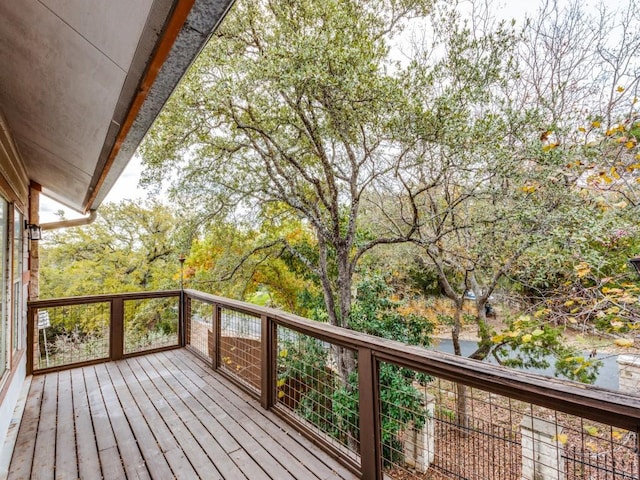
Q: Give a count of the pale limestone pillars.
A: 3